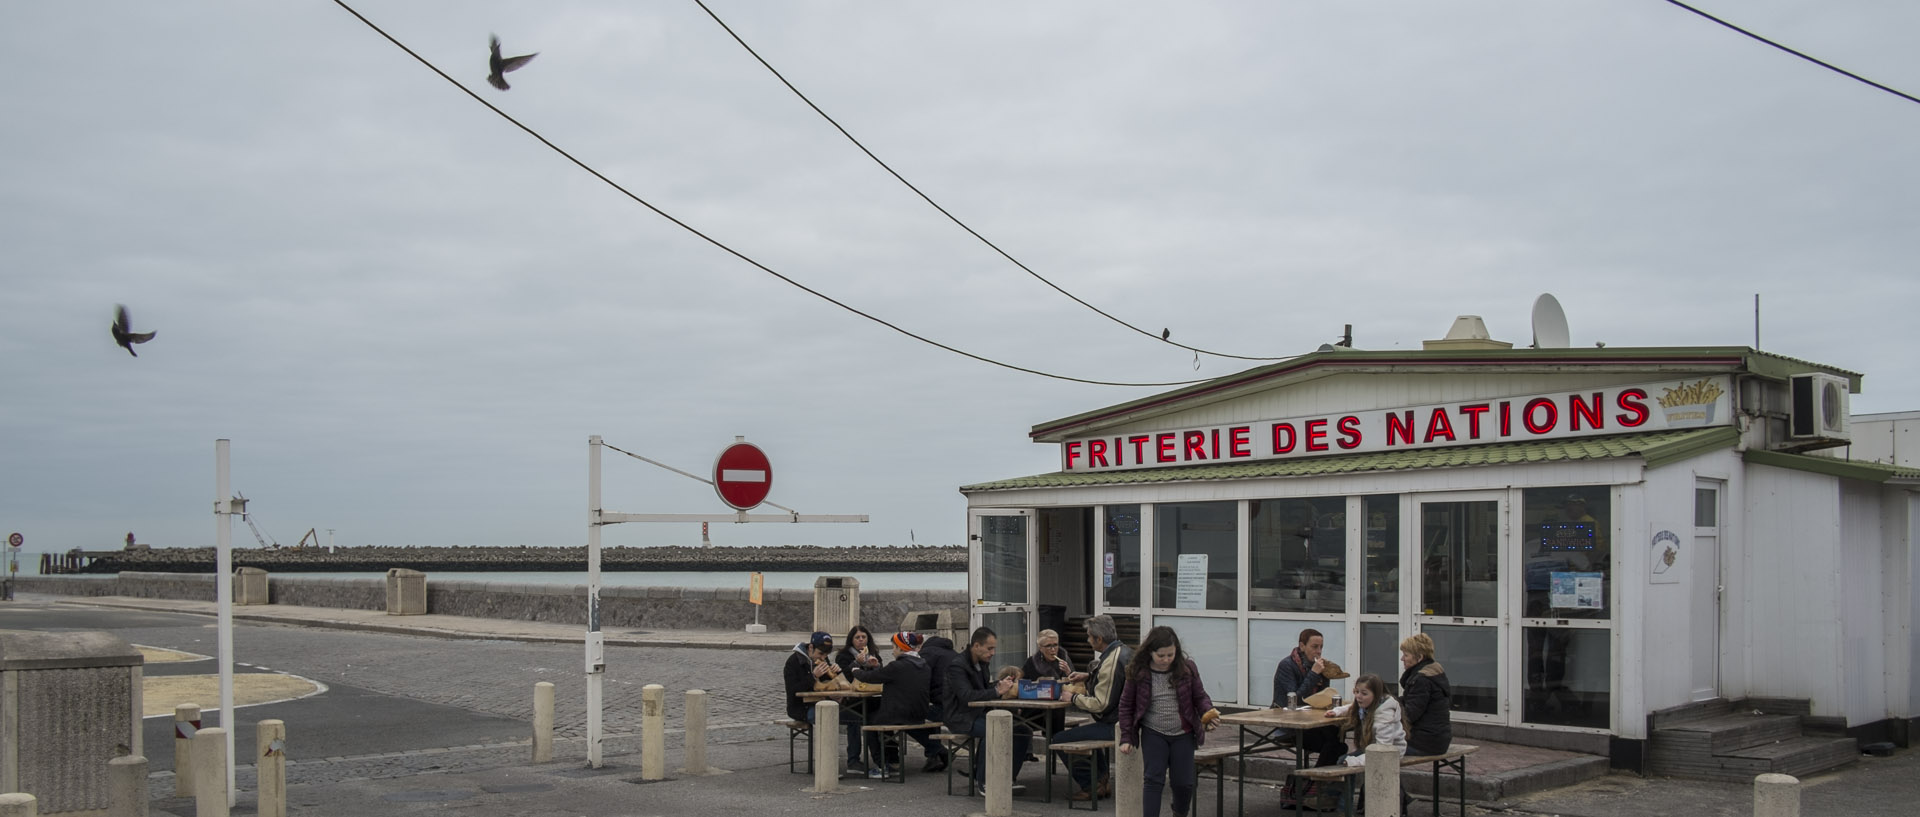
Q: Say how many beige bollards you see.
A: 13